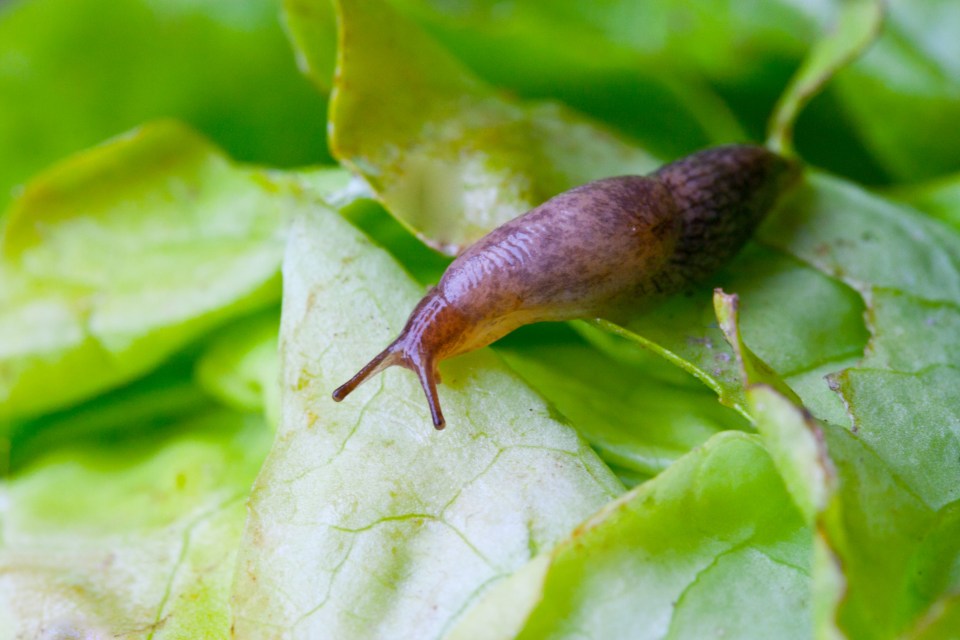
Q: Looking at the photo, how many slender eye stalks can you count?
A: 2